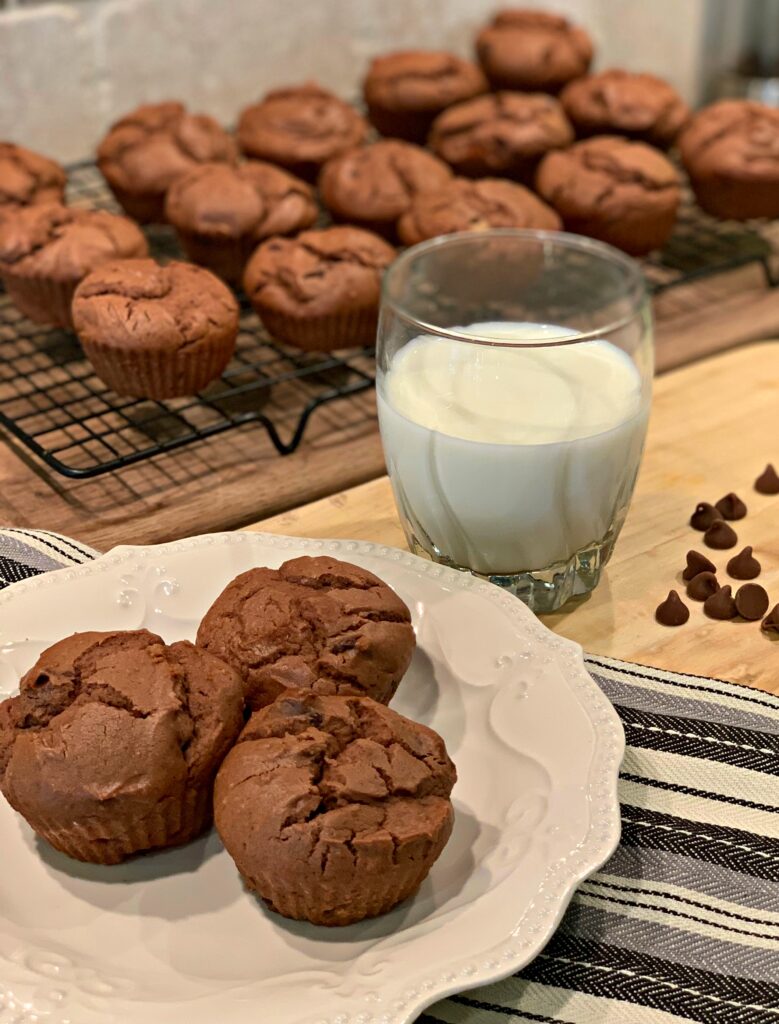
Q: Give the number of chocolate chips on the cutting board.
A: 11